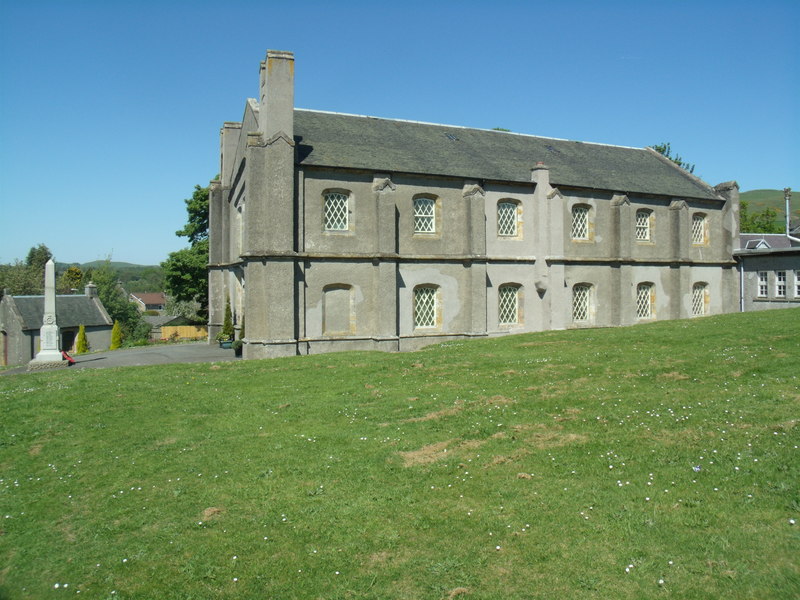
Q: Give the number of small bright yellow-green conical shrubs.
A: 2